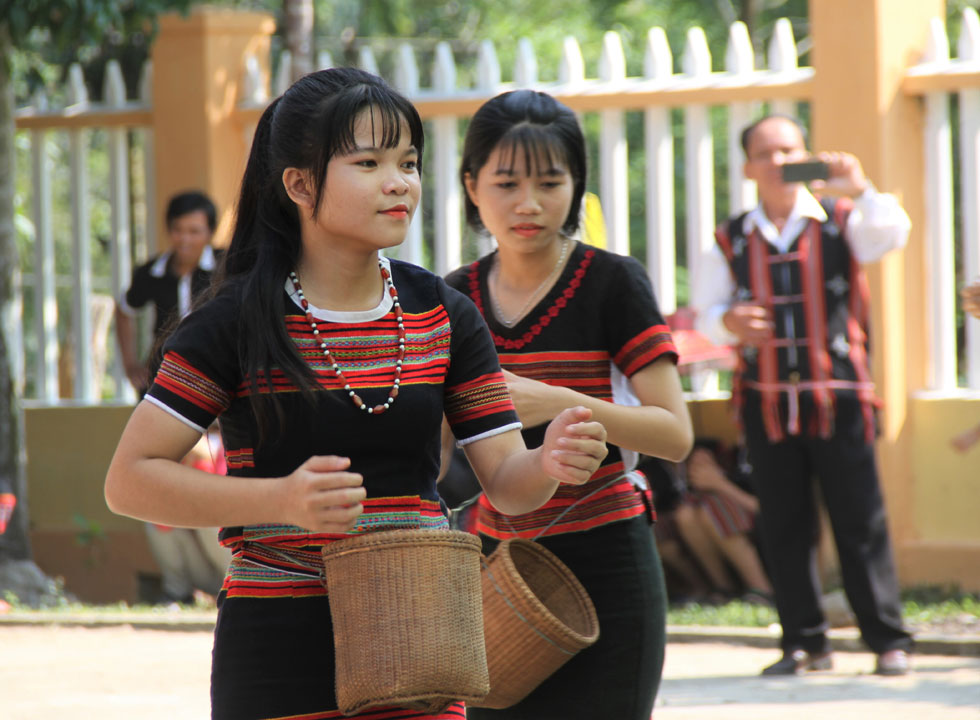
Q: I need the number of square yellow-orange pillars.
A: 2